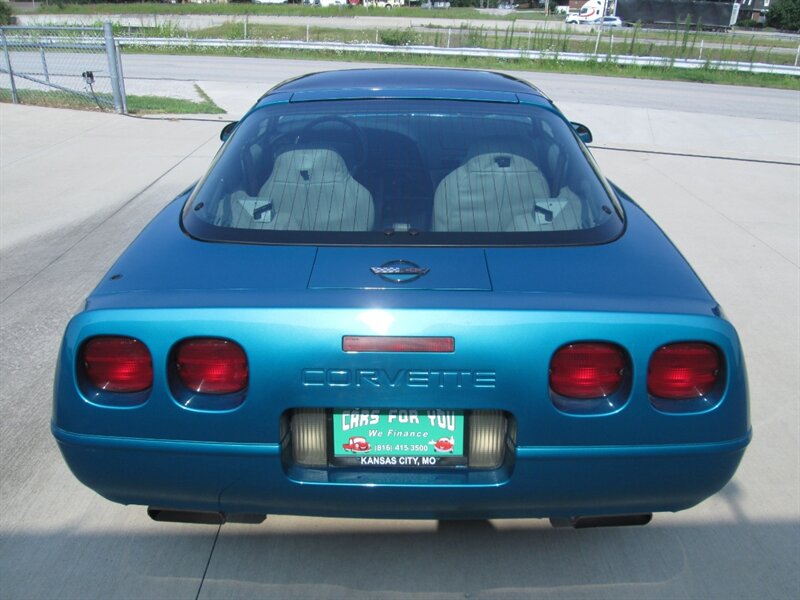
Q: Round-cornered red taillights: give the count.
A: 4